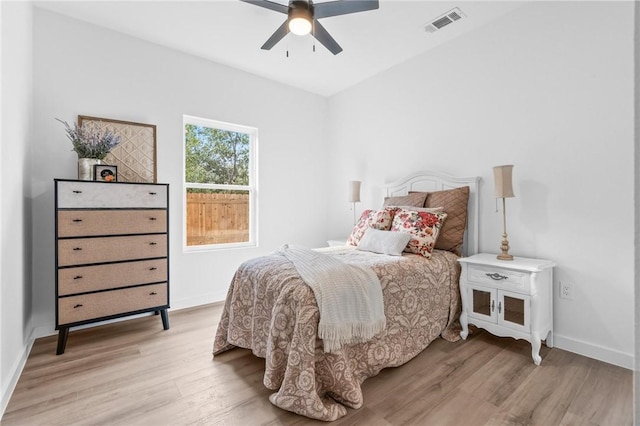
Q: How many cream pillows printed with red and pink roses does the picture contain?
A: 2